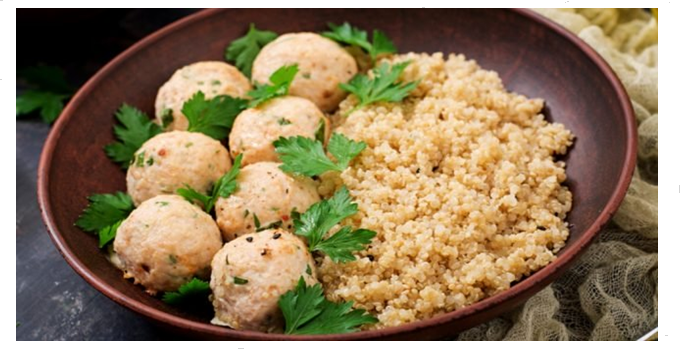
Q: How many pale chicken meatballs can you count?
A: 7